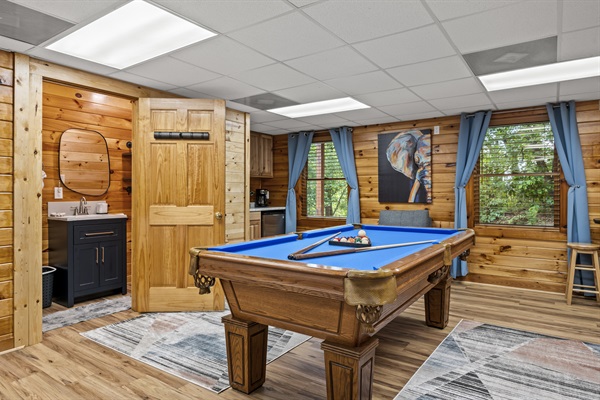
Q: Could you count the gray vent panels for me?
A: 3